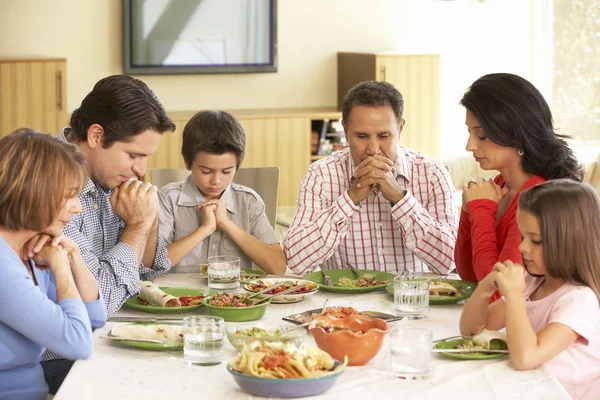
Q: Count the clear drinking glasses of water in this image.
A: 4